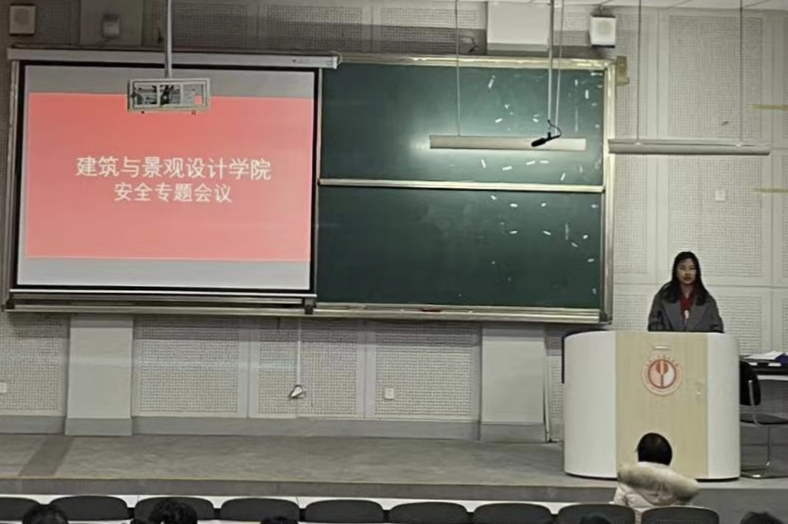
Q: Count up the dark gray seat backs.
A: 9